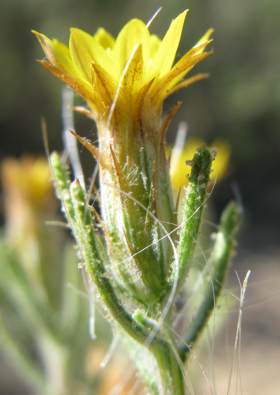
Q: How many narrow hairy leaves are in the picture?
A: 4